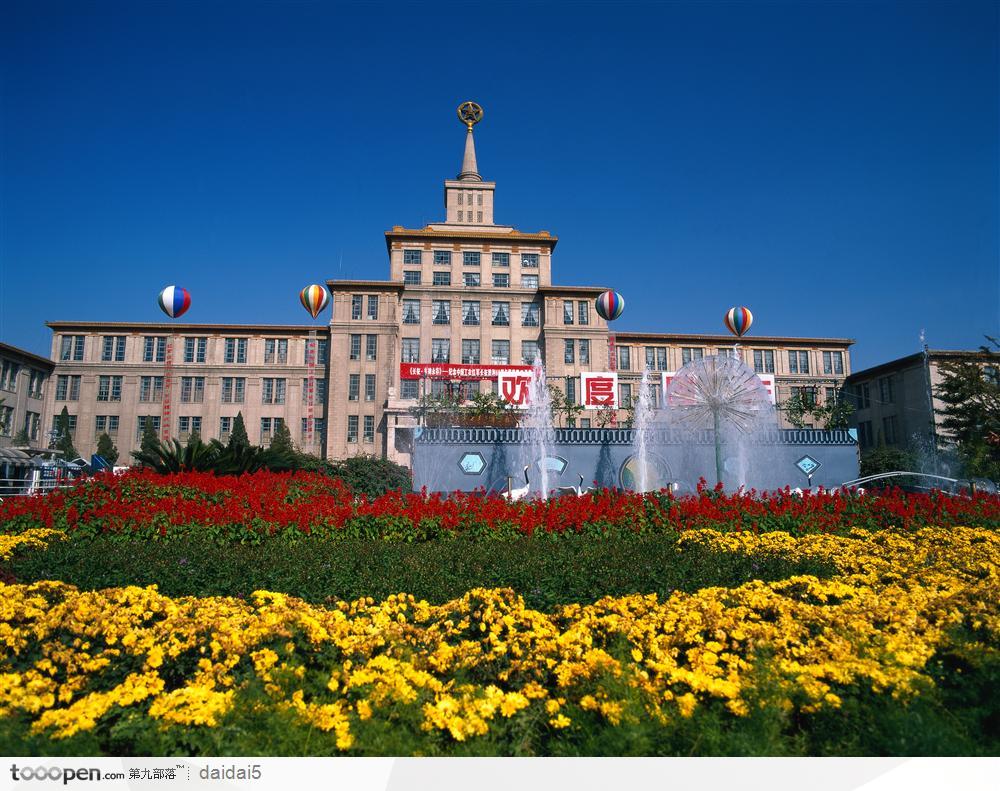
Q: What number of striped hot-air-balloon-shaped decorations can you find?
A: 4